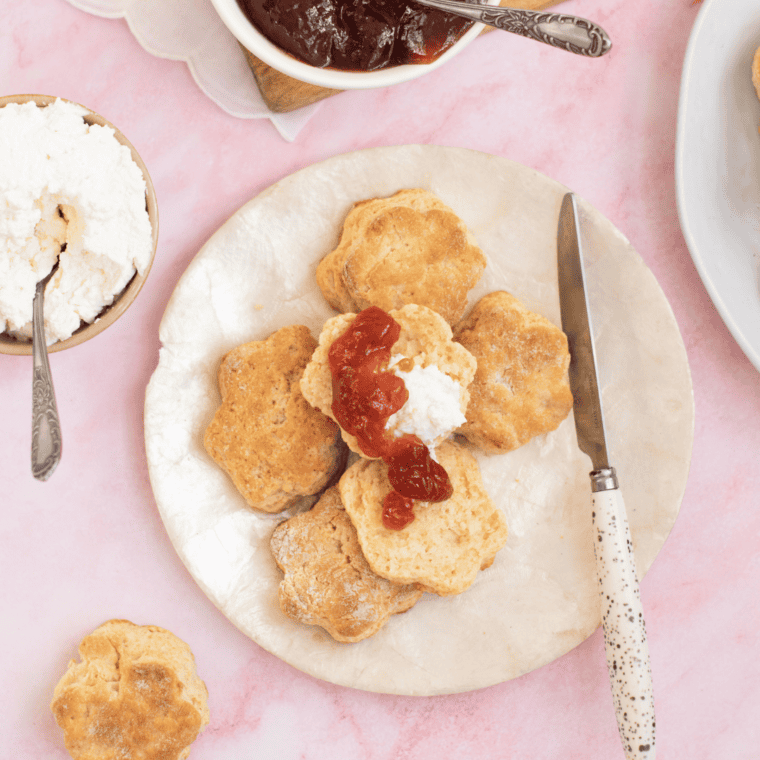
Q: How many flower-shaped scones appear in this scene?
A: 7